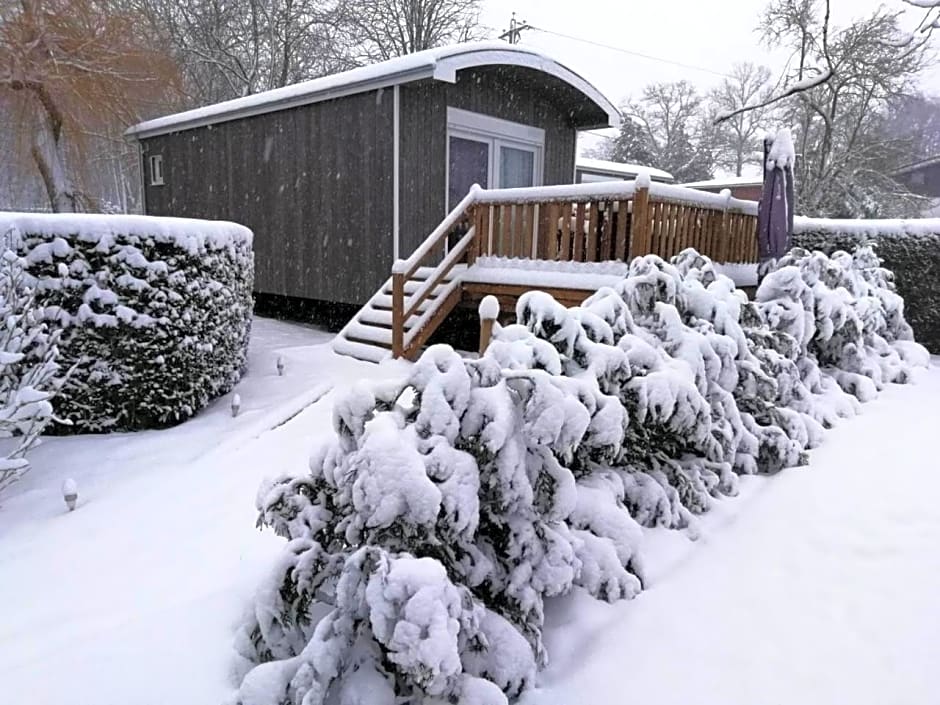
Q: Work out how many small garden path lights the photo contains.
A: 3